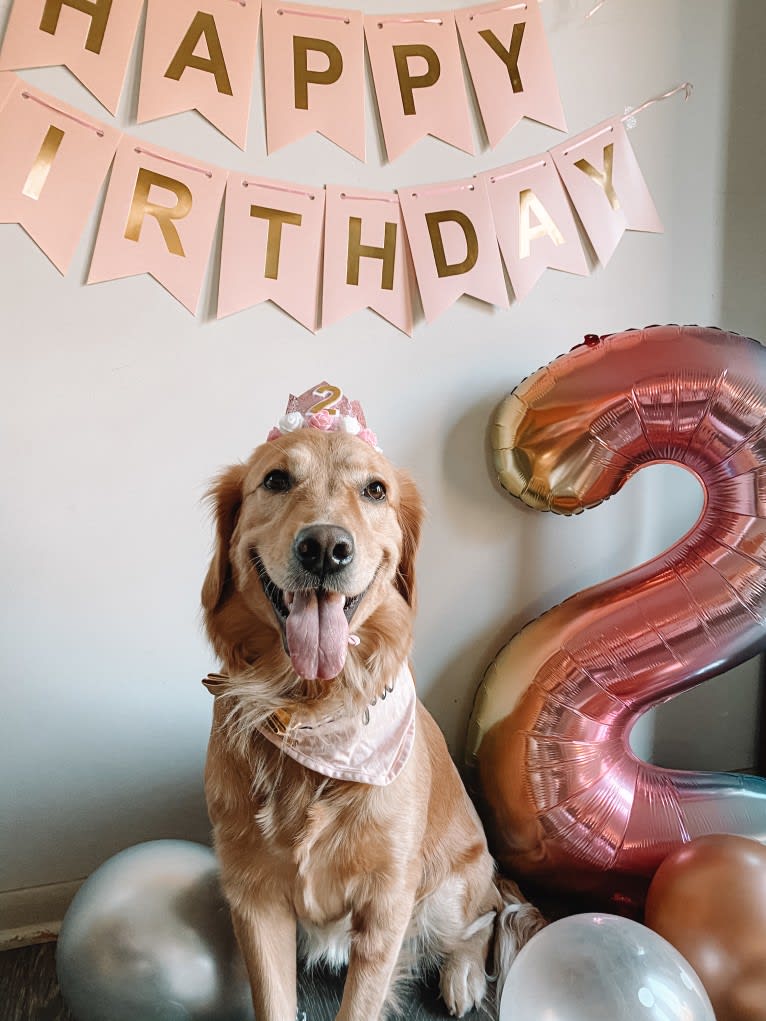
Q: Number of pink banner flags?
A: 12